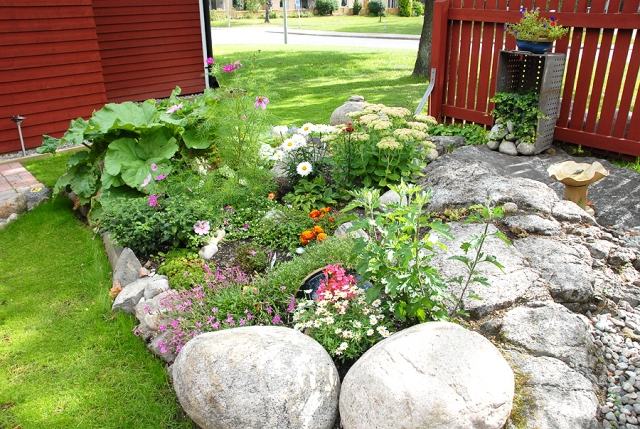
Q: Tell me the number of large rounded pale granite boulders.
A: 2